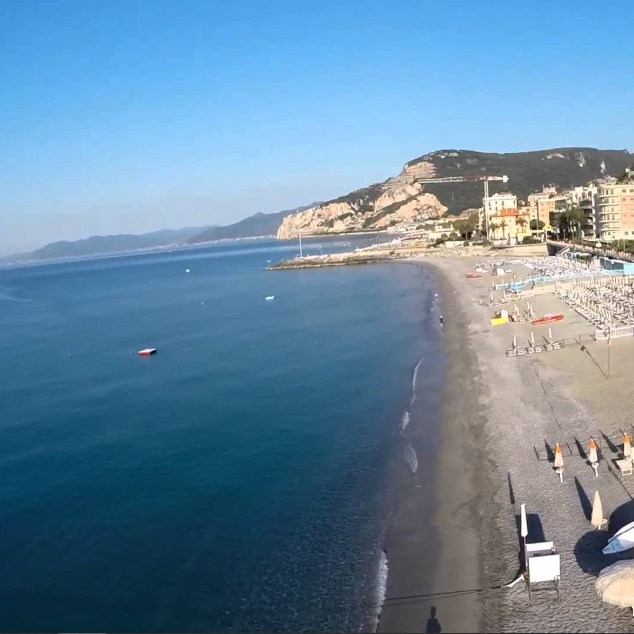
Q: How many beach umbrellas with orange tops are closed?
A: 3